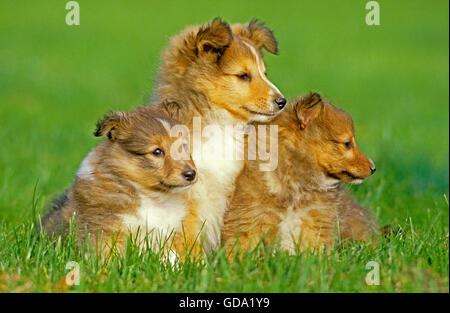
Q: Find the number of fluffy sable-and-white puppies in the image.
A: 3